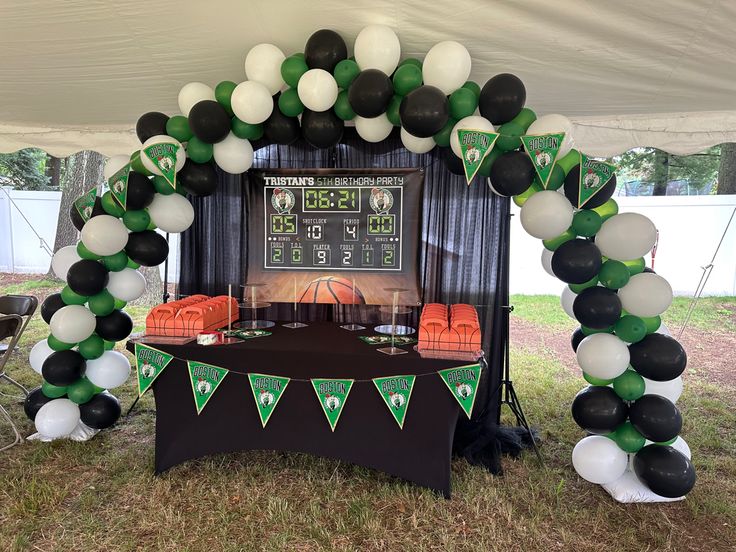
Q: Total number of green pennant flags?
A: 12